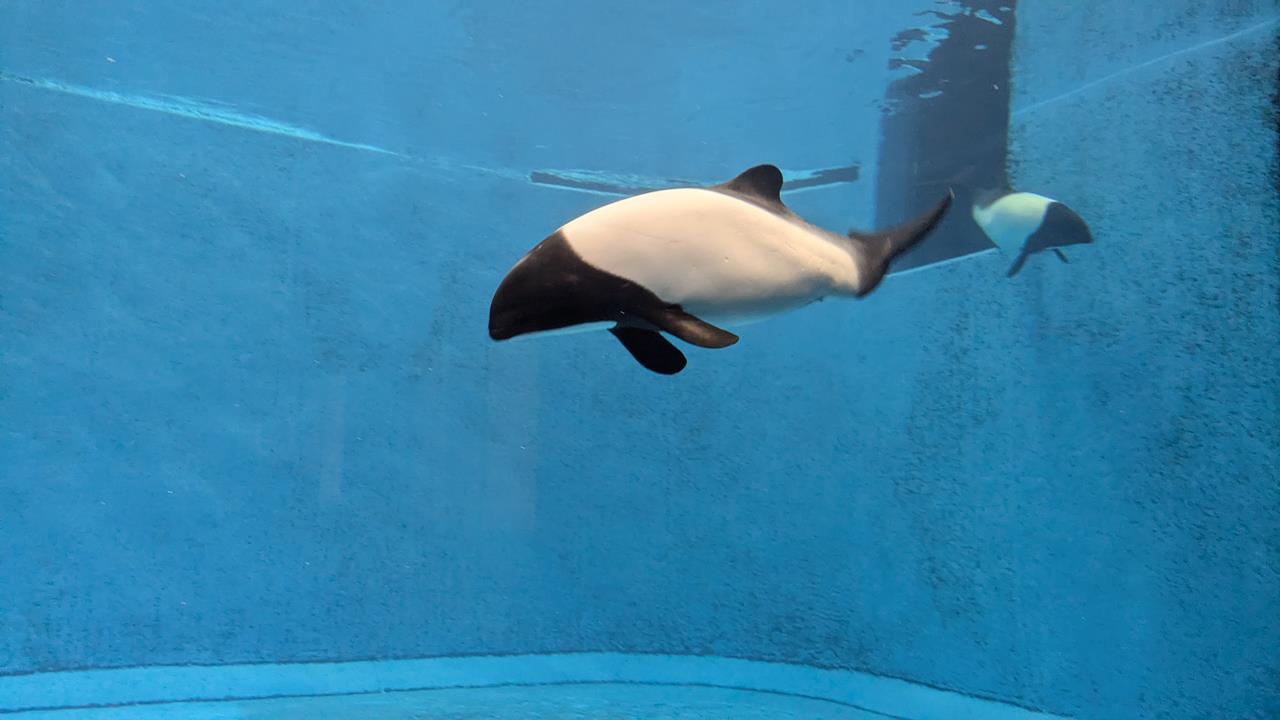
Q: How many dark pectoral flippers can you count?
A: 4